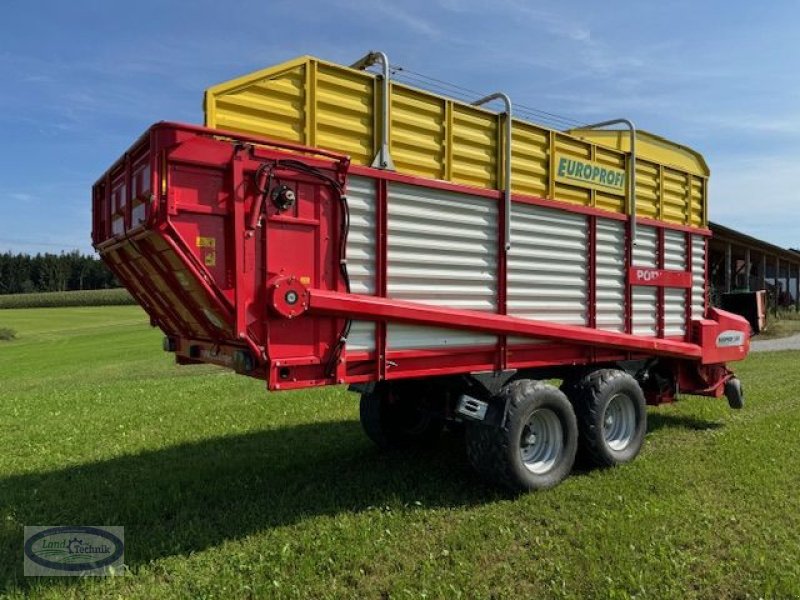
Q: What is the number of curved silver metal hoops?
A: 3